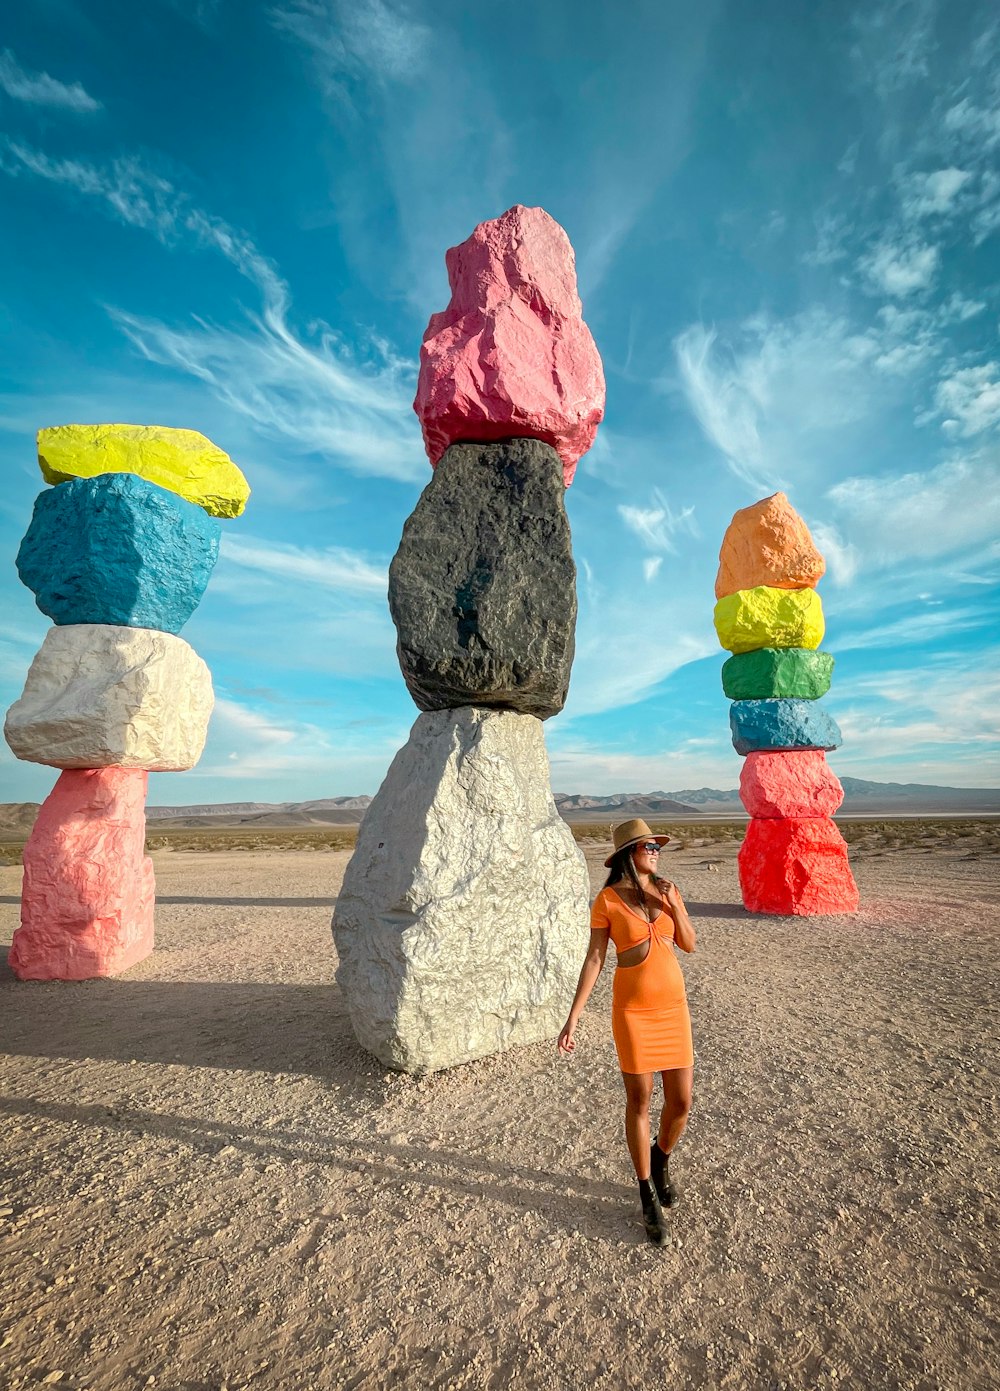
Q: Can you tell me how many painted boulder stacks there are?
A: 3